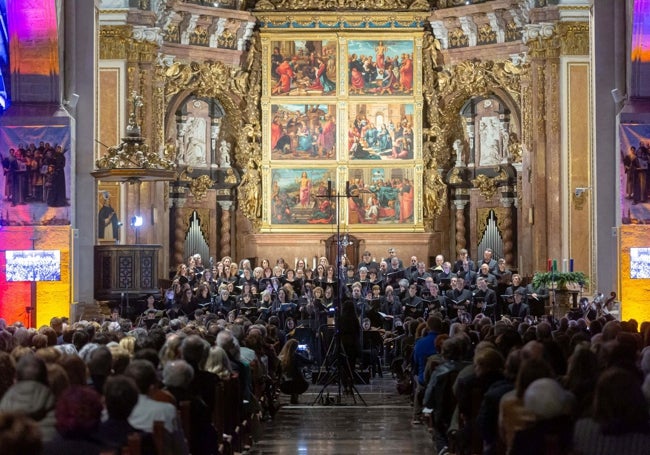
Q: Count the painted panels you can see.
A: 6